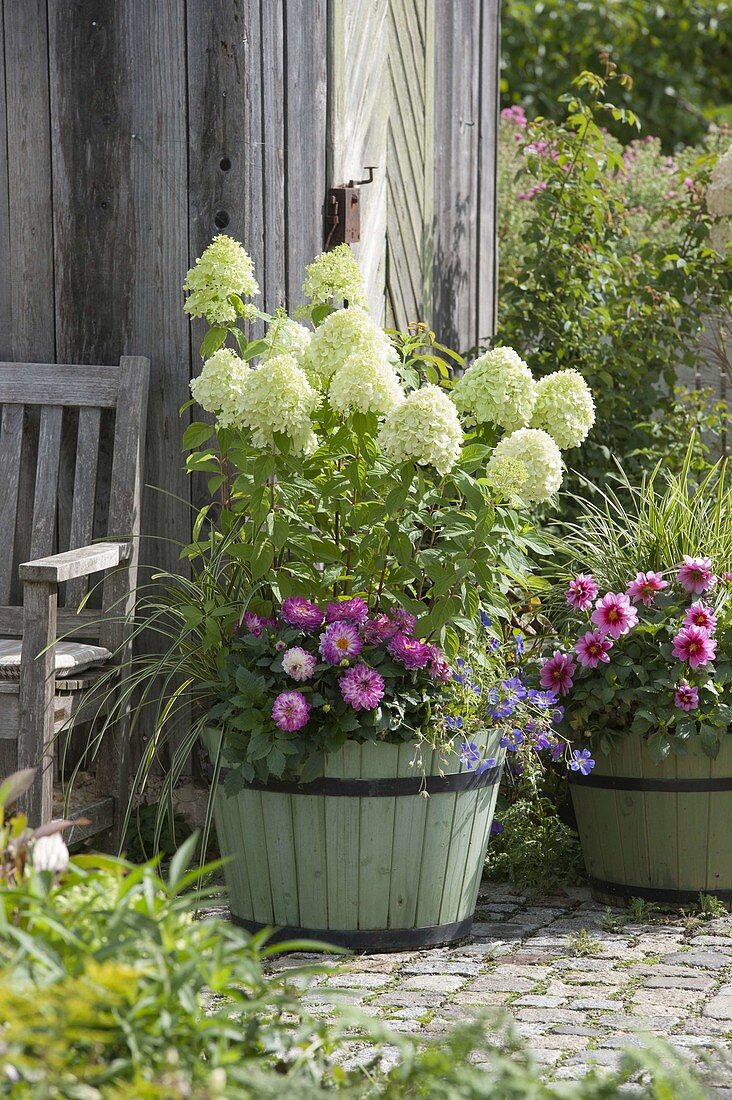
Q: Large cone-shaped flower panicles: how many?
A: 11